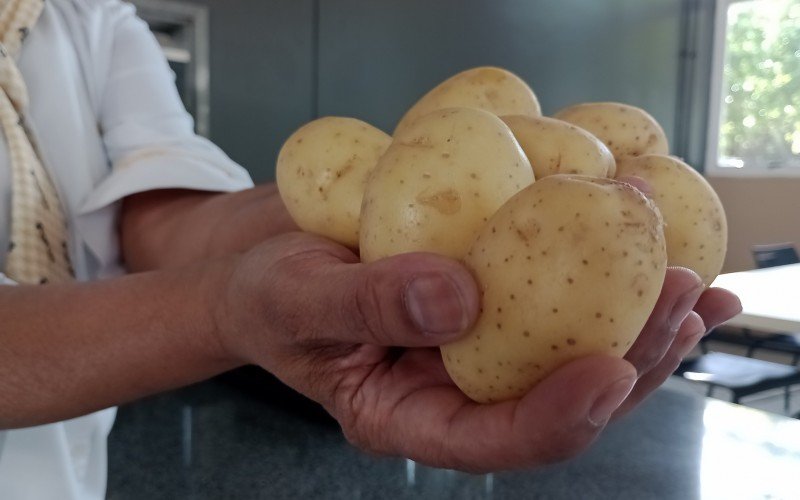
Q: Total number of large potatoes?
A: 7